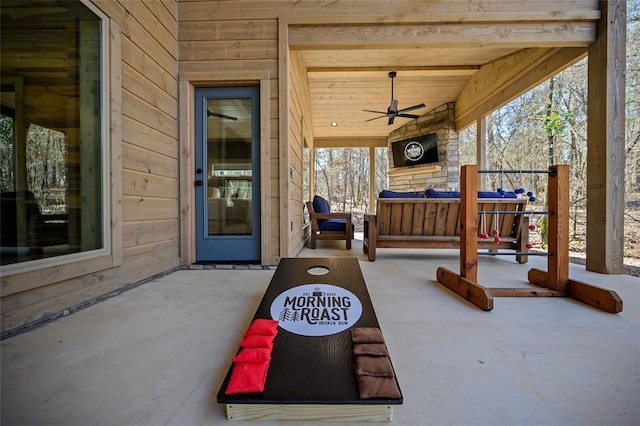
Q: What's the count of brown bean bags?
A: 4